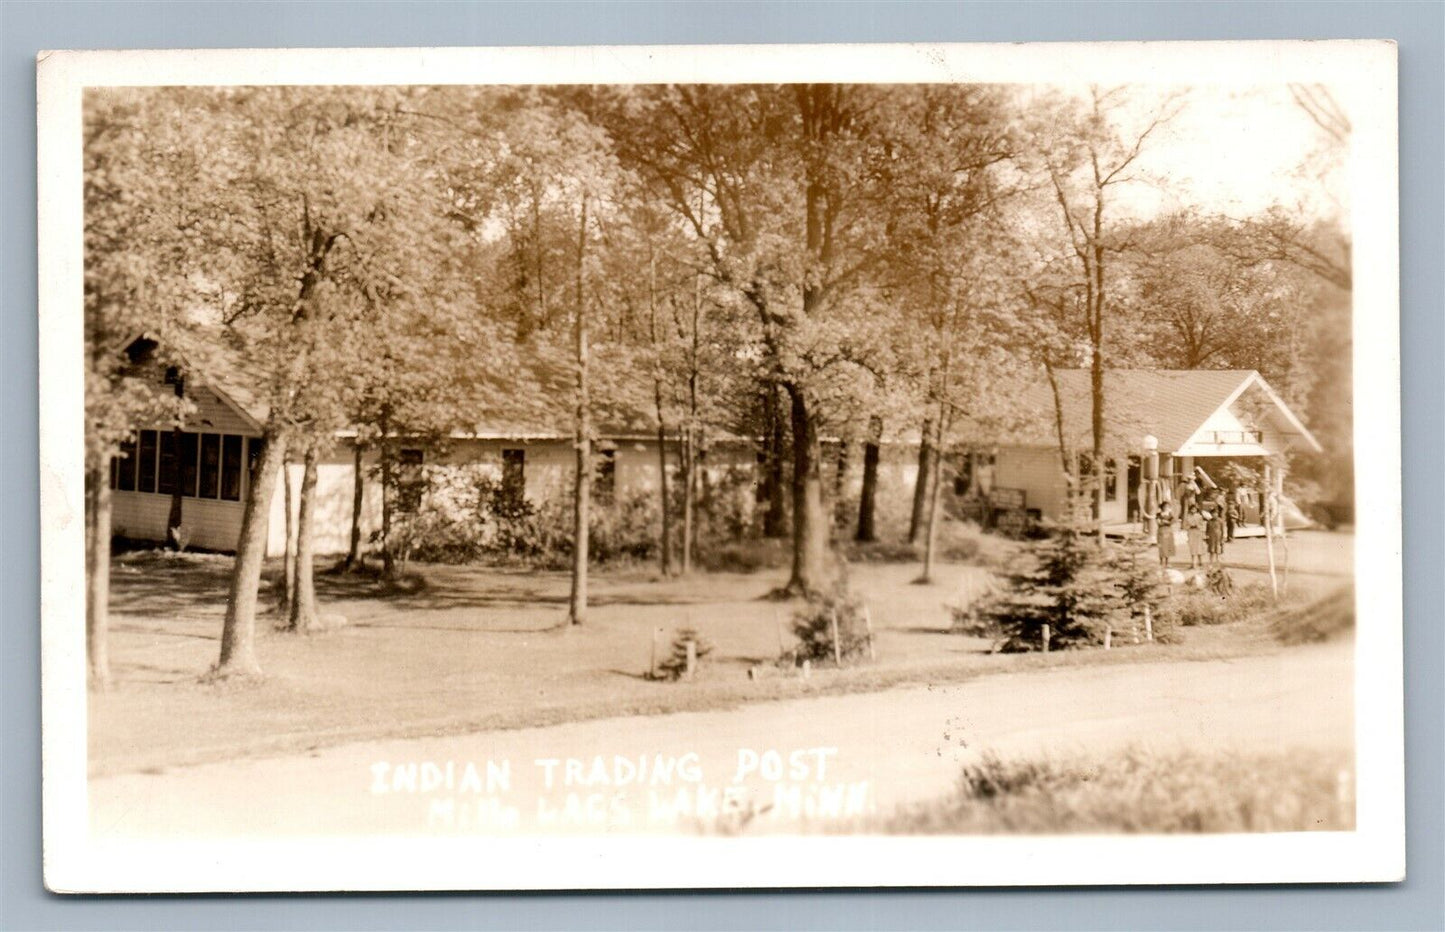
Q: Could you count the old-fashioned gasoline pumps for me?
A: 2